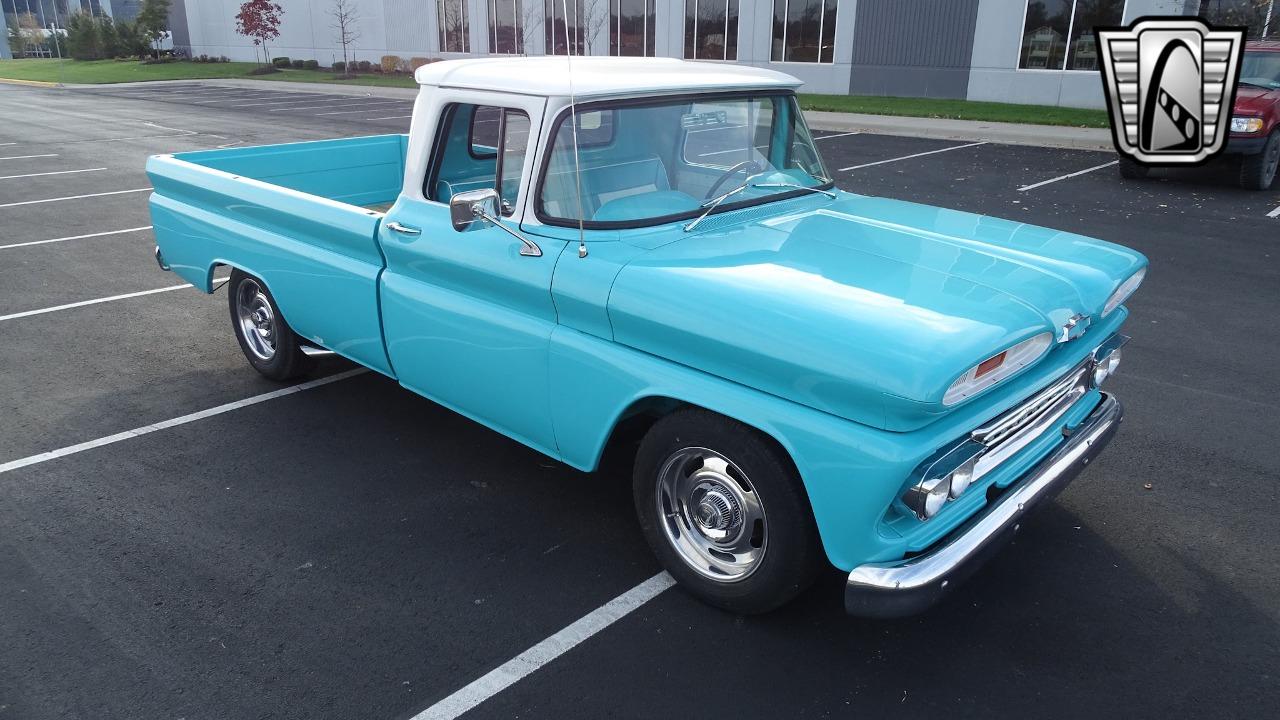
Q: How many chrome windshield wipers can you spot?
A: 2